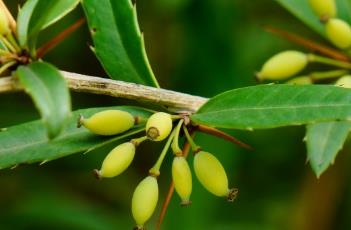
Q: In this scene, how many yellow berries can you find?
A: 12